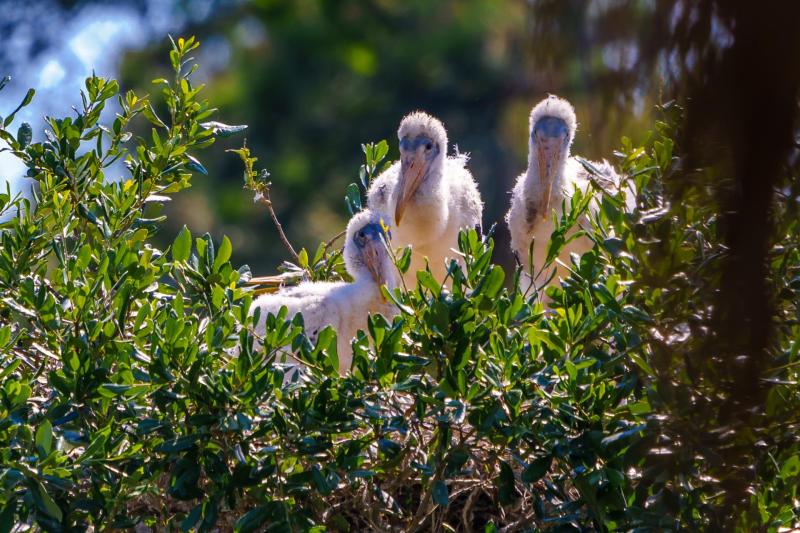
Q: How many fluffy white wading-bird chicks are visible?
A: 3